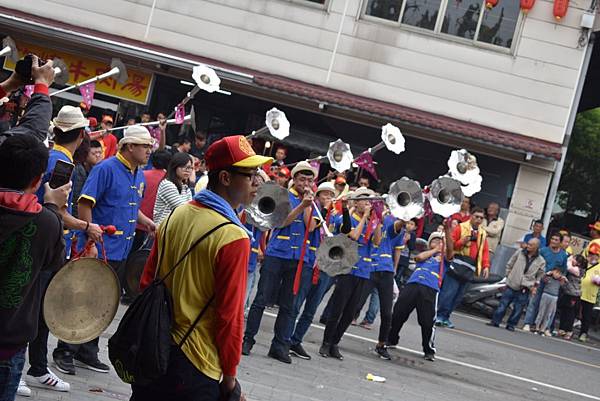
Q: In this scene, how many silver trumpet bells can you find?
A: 14